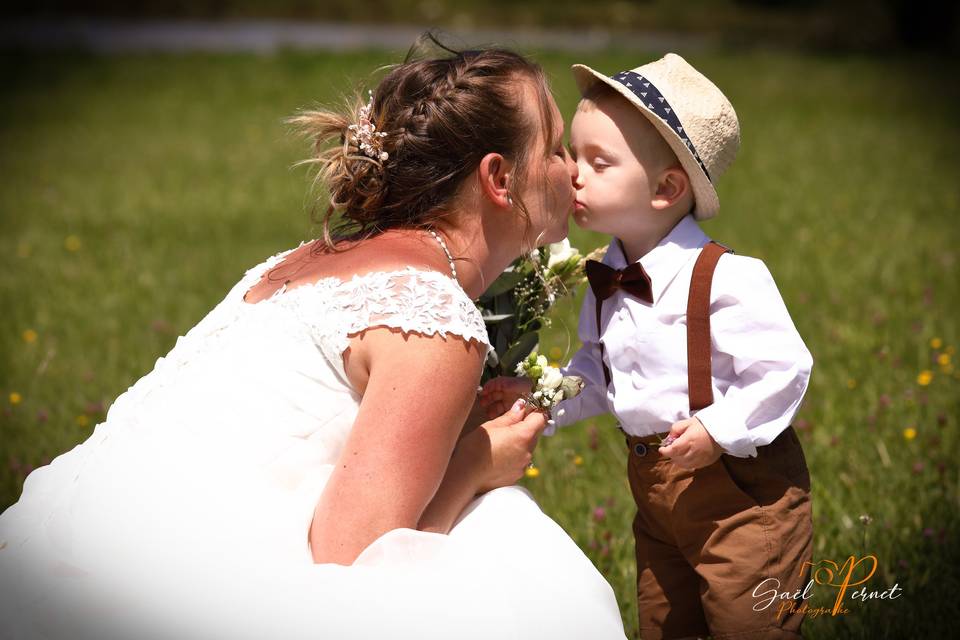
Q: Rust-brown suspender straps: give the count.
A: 2